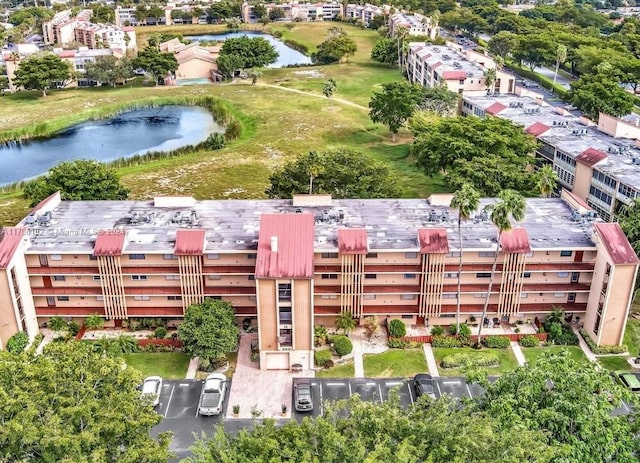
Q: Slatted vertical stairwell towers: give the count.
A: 5